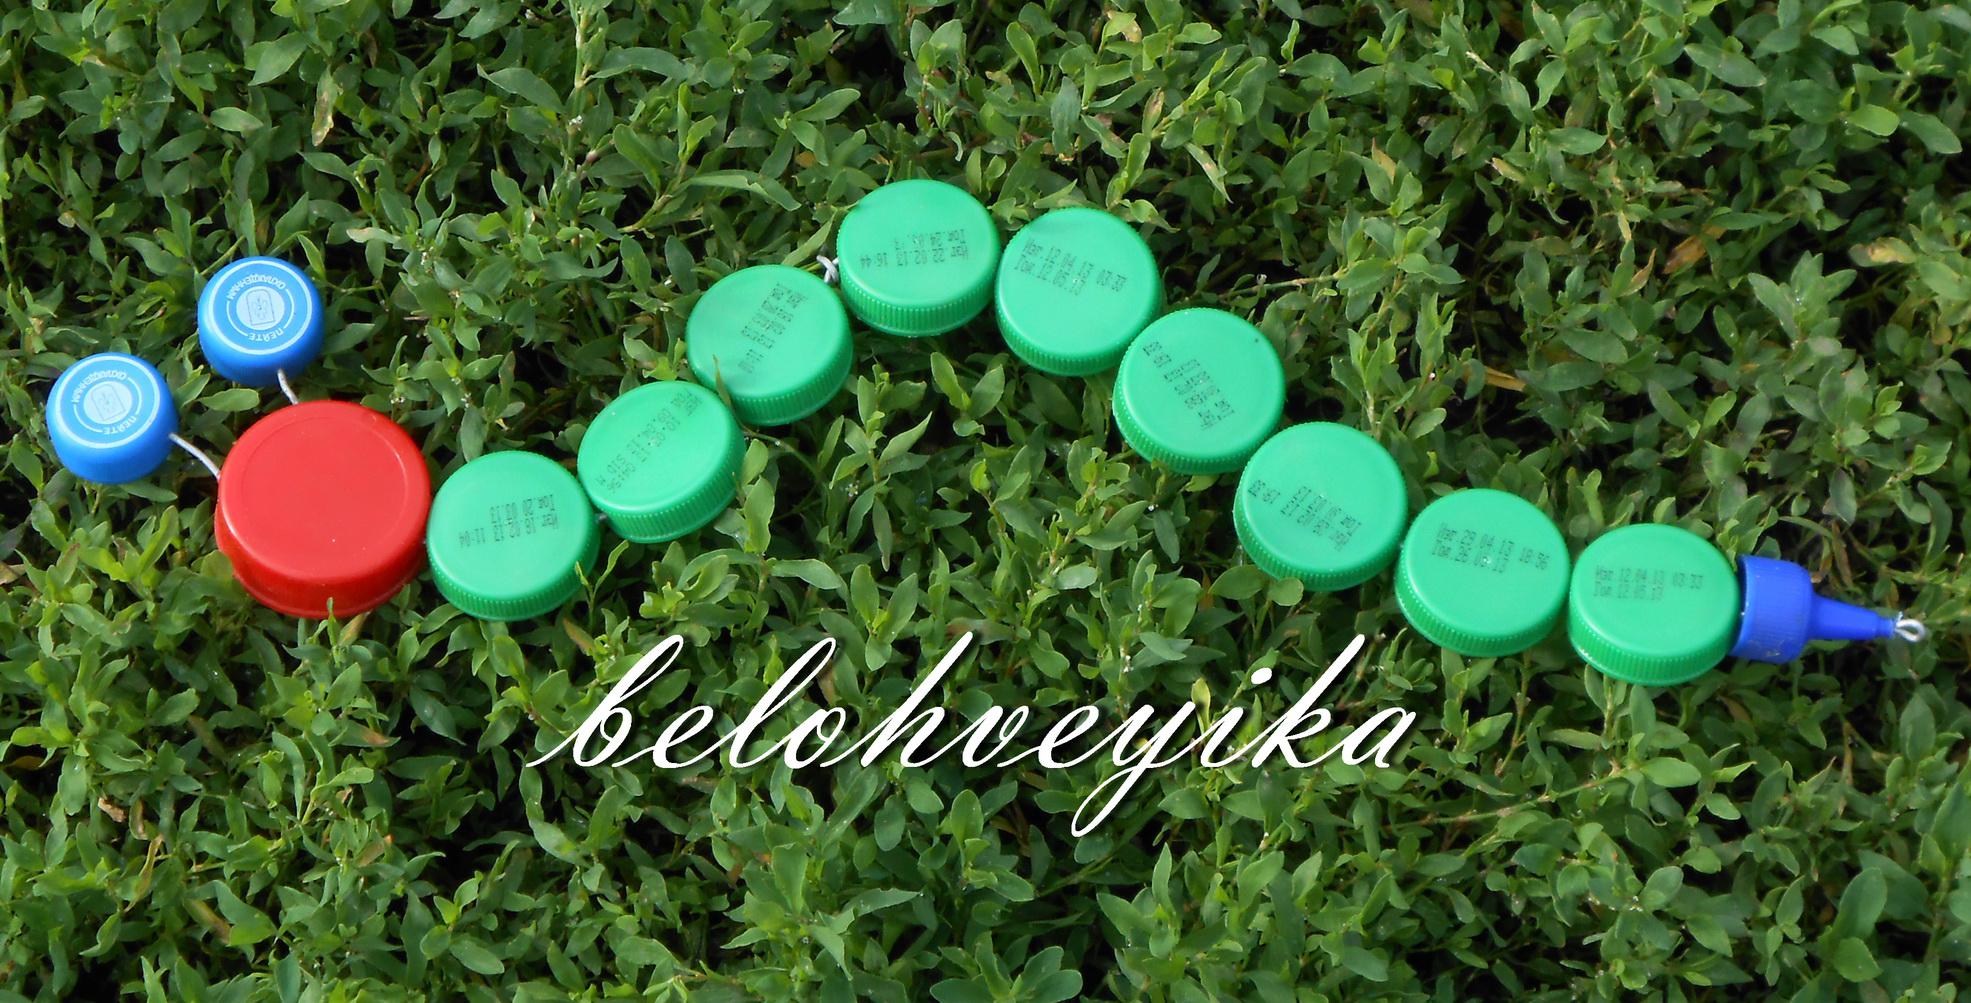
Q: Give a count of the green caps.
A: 9